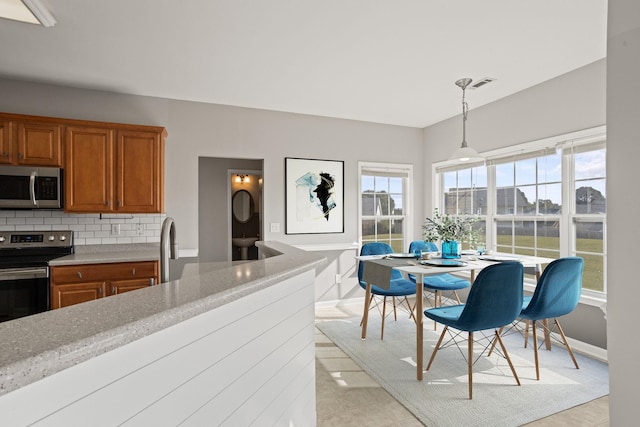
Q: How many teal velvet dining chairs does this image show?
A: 4